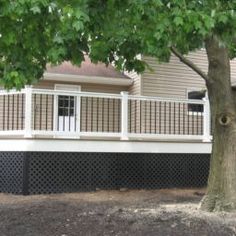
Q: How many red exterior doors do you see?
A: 0